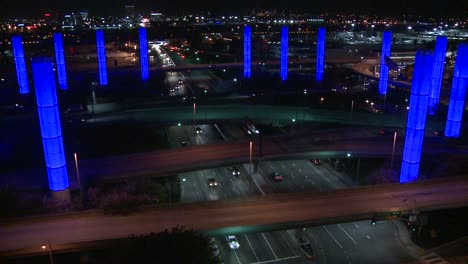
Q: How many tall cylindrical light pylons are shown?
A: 12